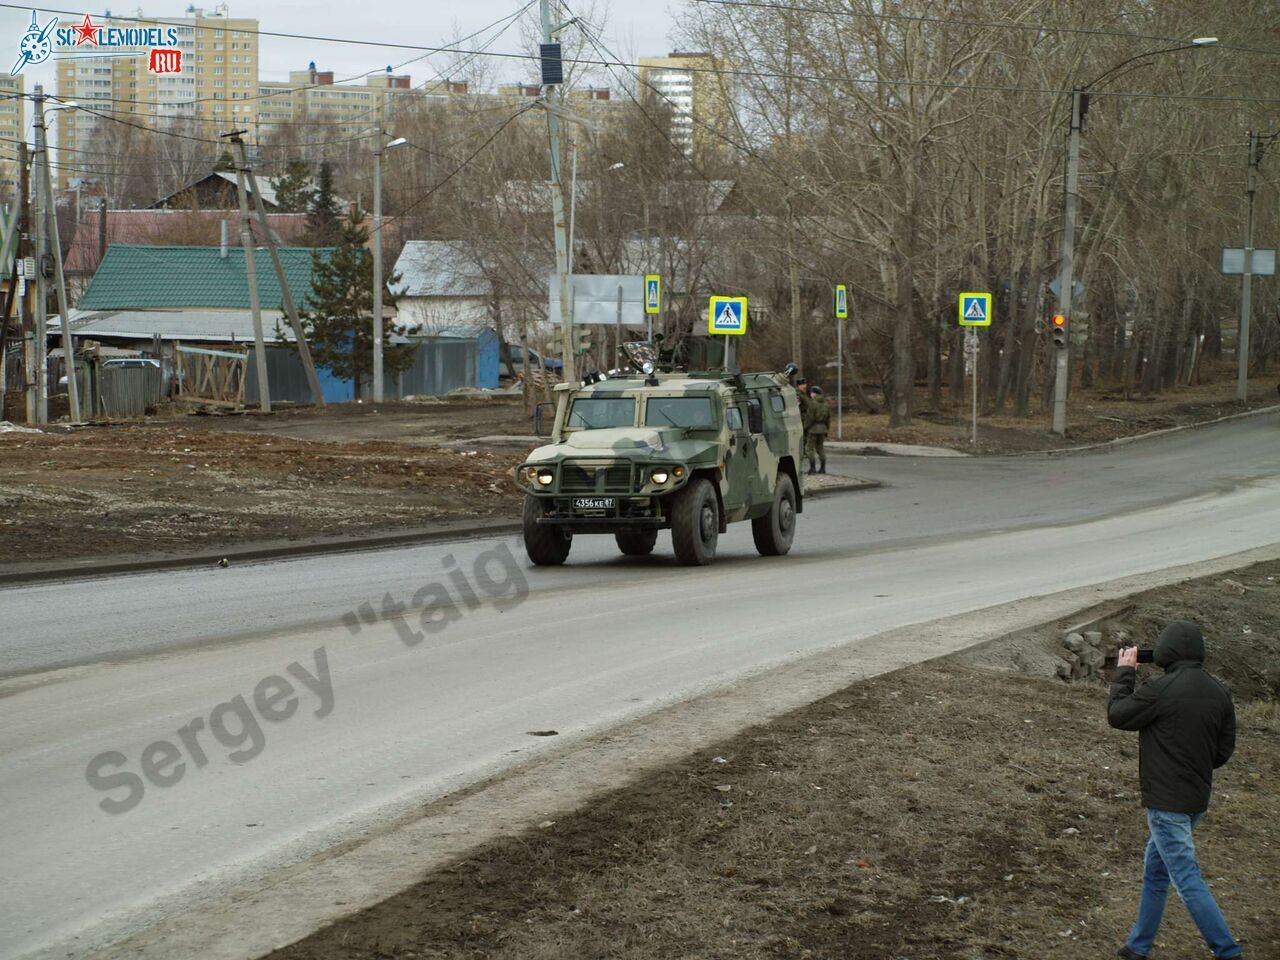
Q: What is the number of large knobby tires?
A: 4